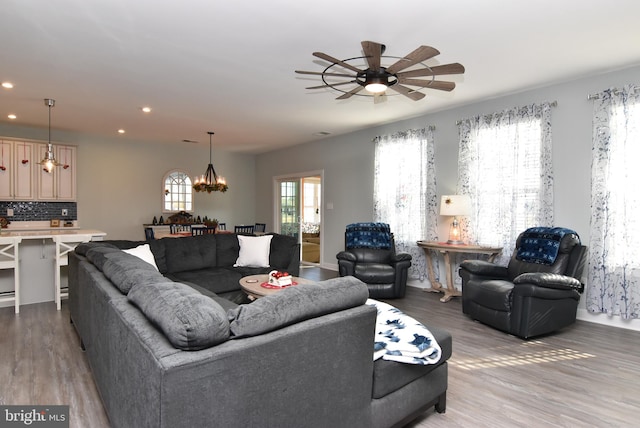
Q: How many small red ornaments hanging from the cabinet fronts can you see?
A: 4